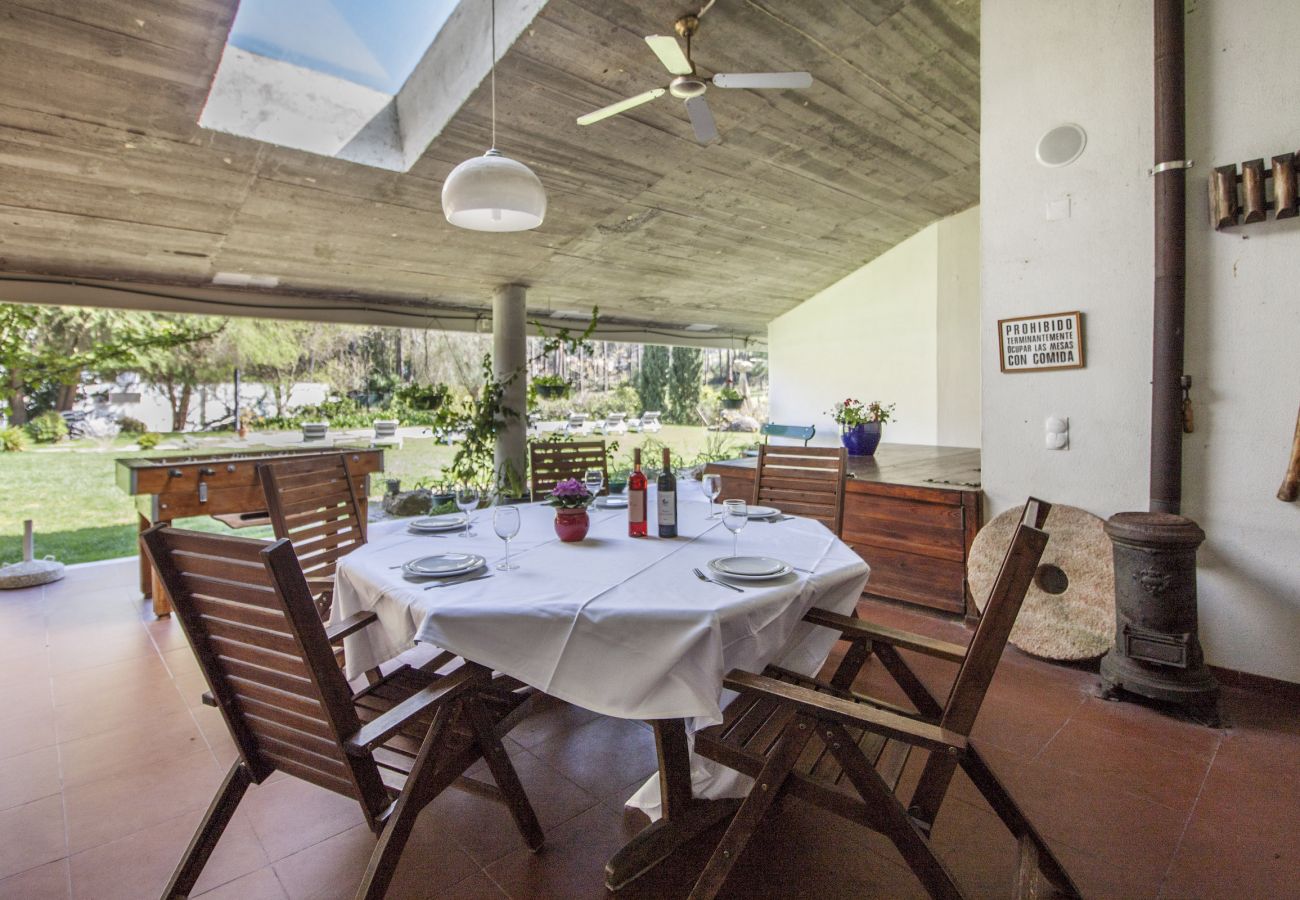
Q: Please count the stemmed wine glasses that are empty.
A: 5